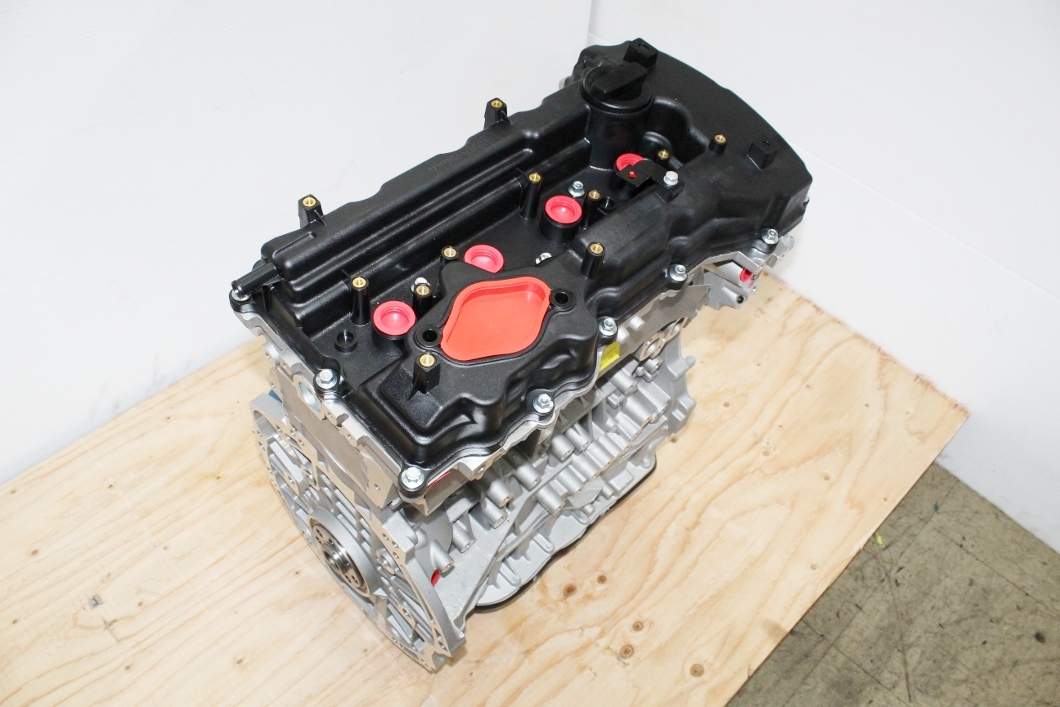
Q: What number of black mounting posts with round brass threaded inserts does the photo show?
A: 11